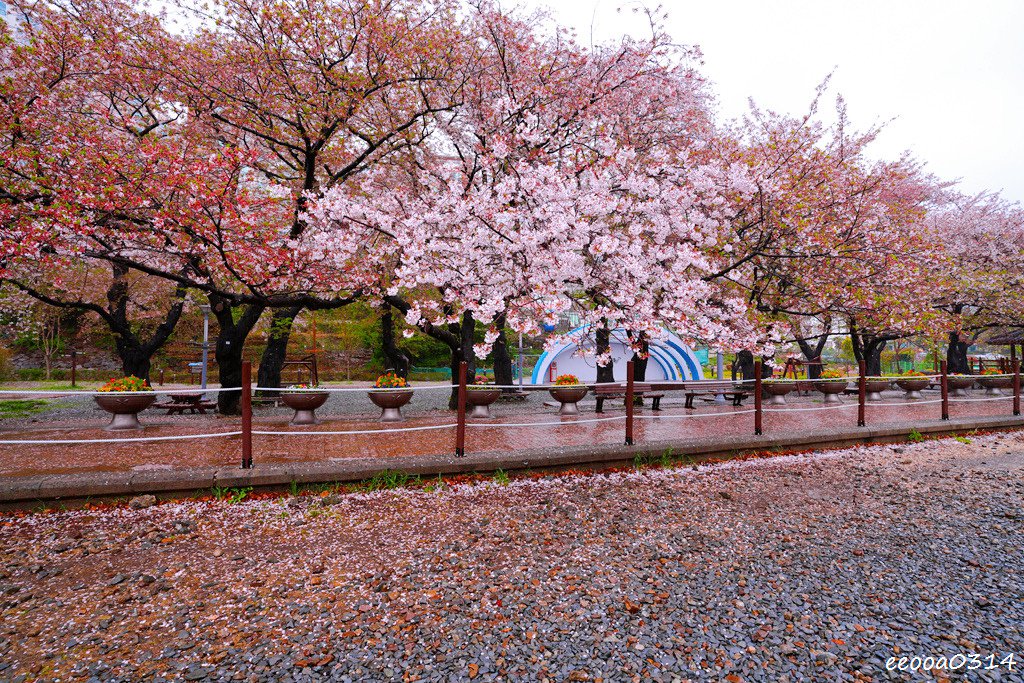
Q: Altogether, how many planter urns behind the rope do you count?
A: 11